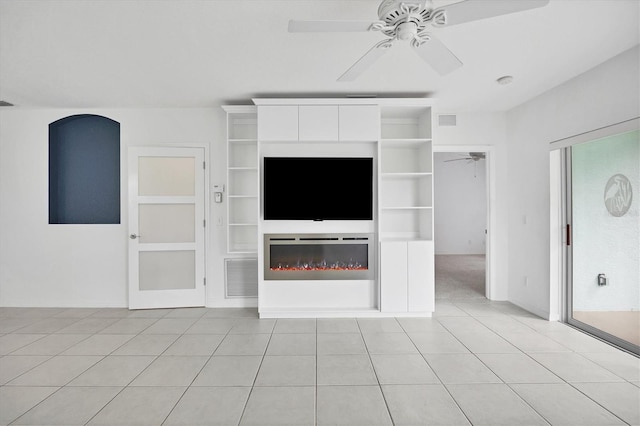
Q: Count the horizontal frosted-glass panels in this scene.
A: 3